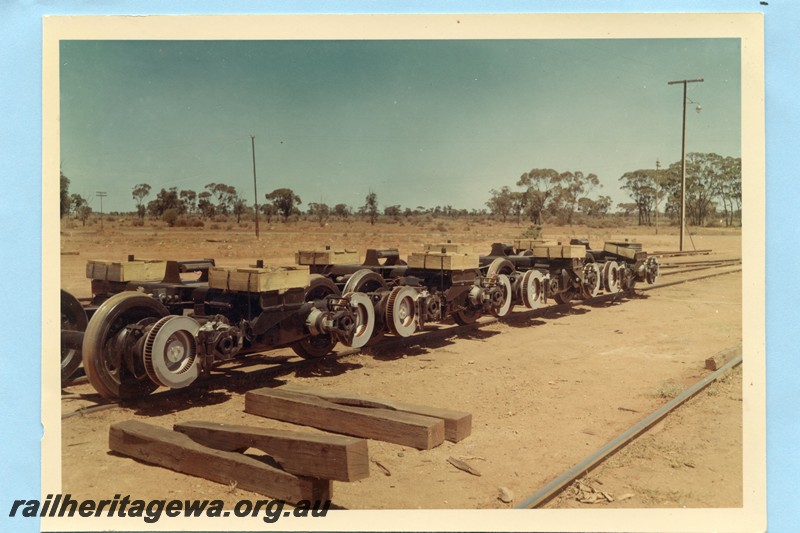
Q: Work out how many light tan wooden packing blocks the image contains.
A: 8